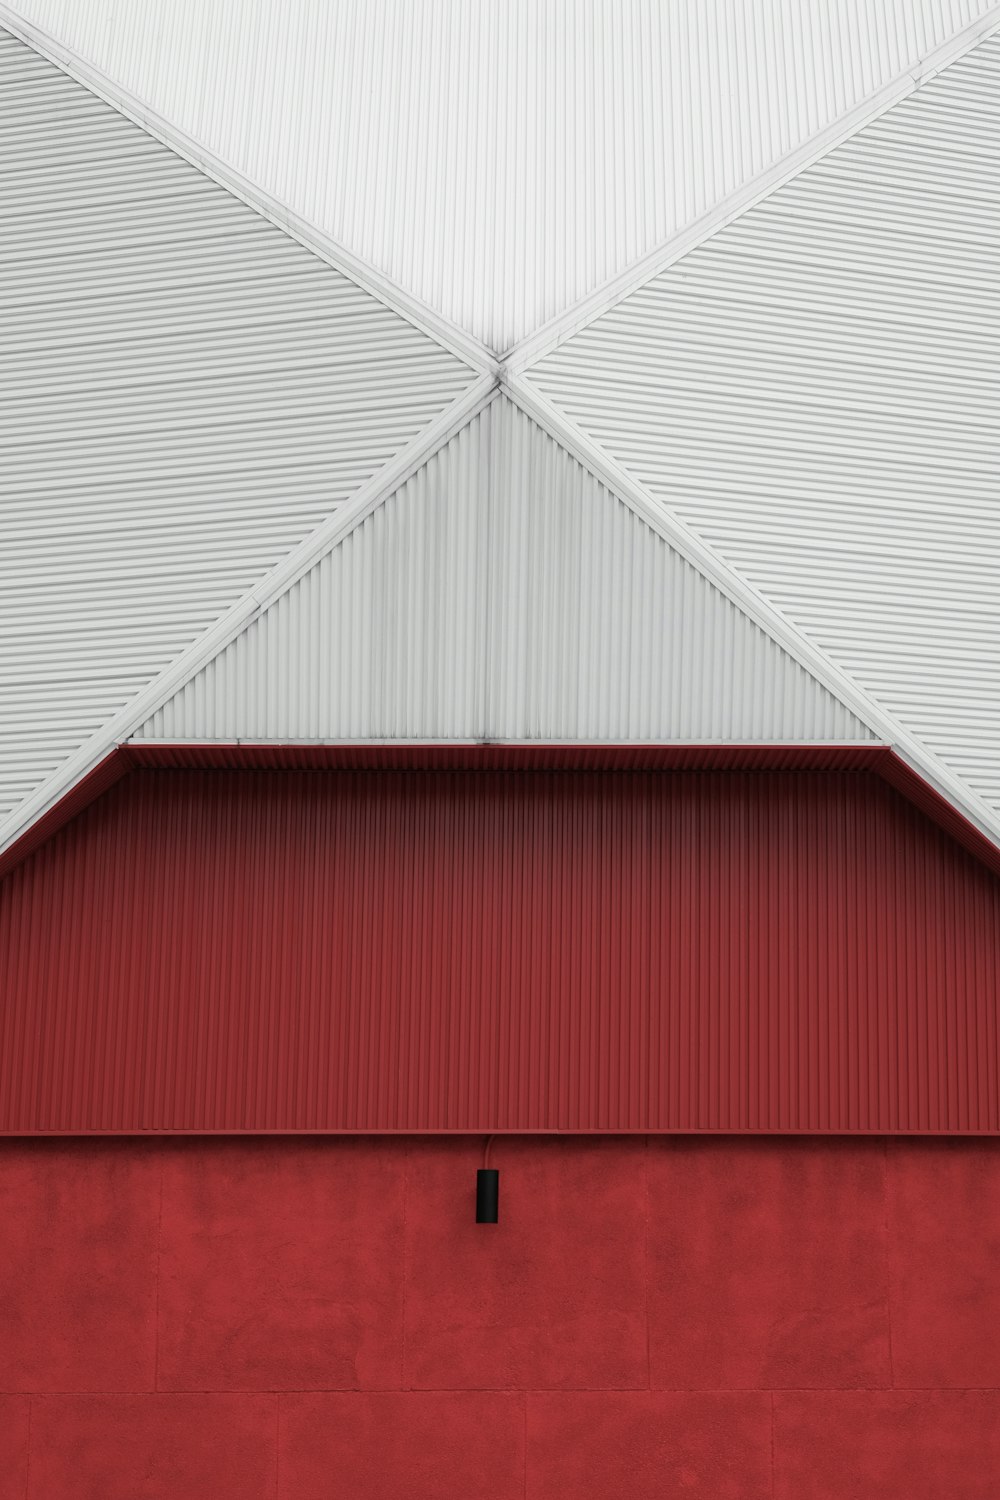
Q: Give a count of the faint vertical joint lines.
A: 8